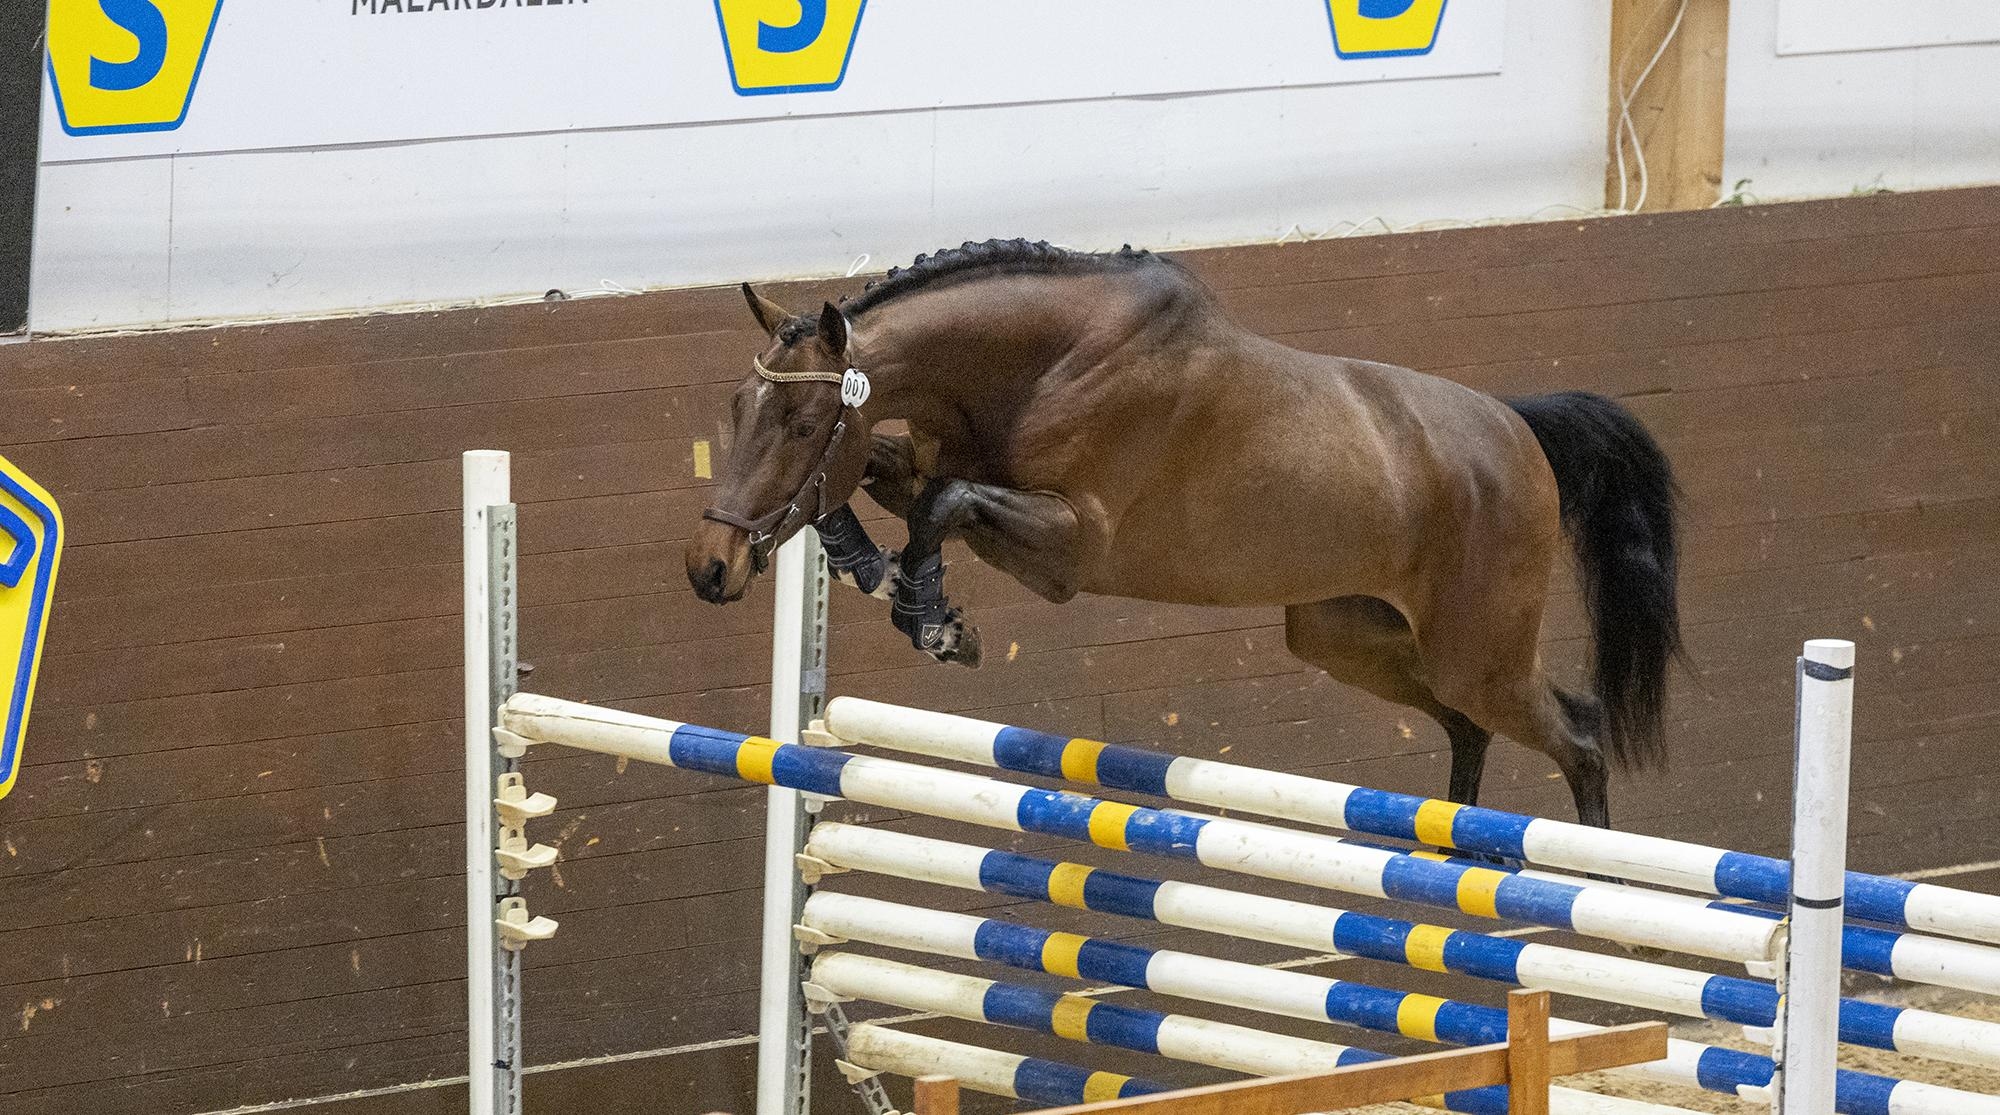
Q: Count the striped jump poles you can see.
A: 7